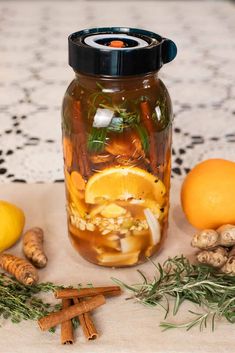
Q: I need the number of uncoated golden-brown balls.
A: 0